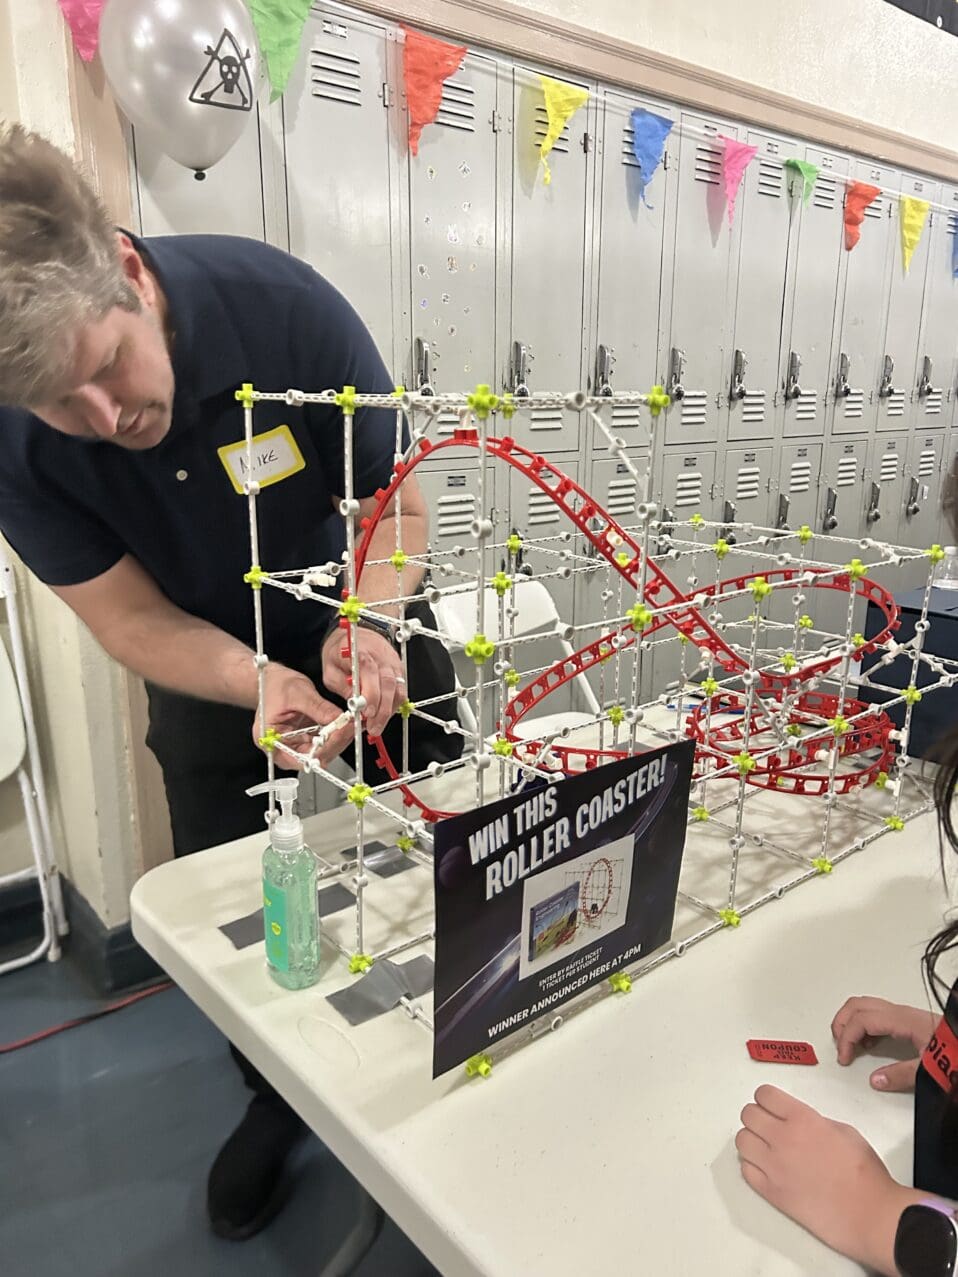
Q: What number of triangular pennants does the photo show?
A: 10